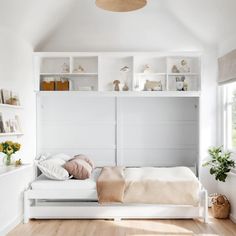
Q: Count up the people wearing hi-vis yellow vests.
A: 0